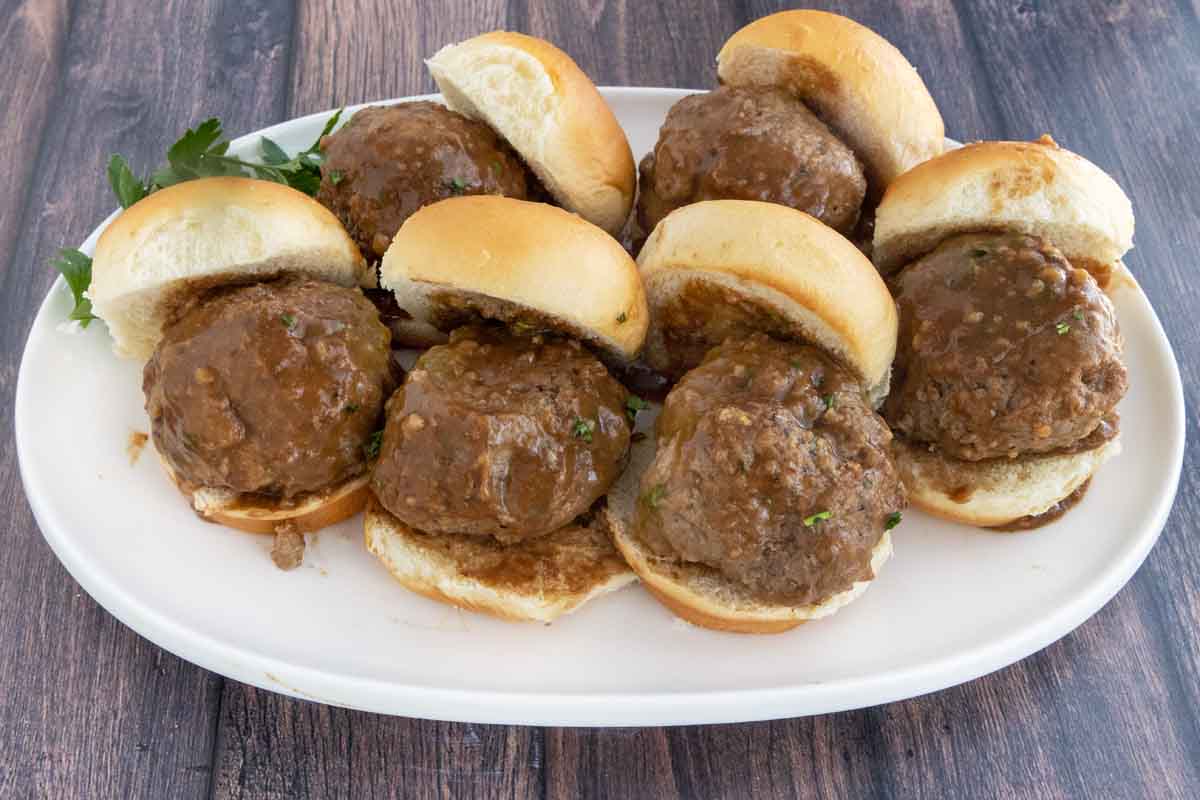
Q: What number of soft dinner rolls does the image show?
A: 6